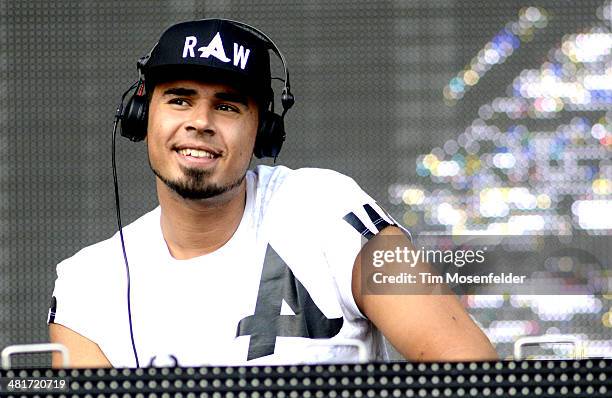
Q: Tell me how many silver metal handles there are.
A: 3